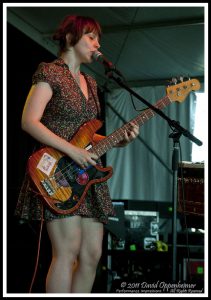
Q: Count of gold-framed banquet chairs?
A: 0